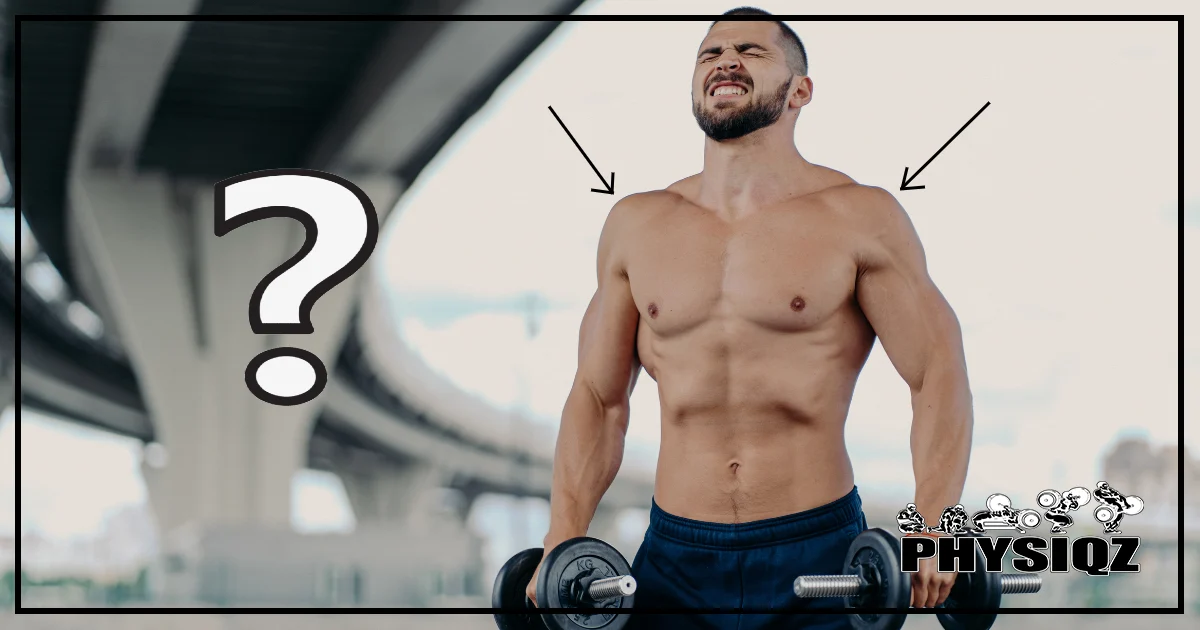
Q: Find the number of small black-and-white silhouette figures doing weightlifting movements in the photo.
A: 5